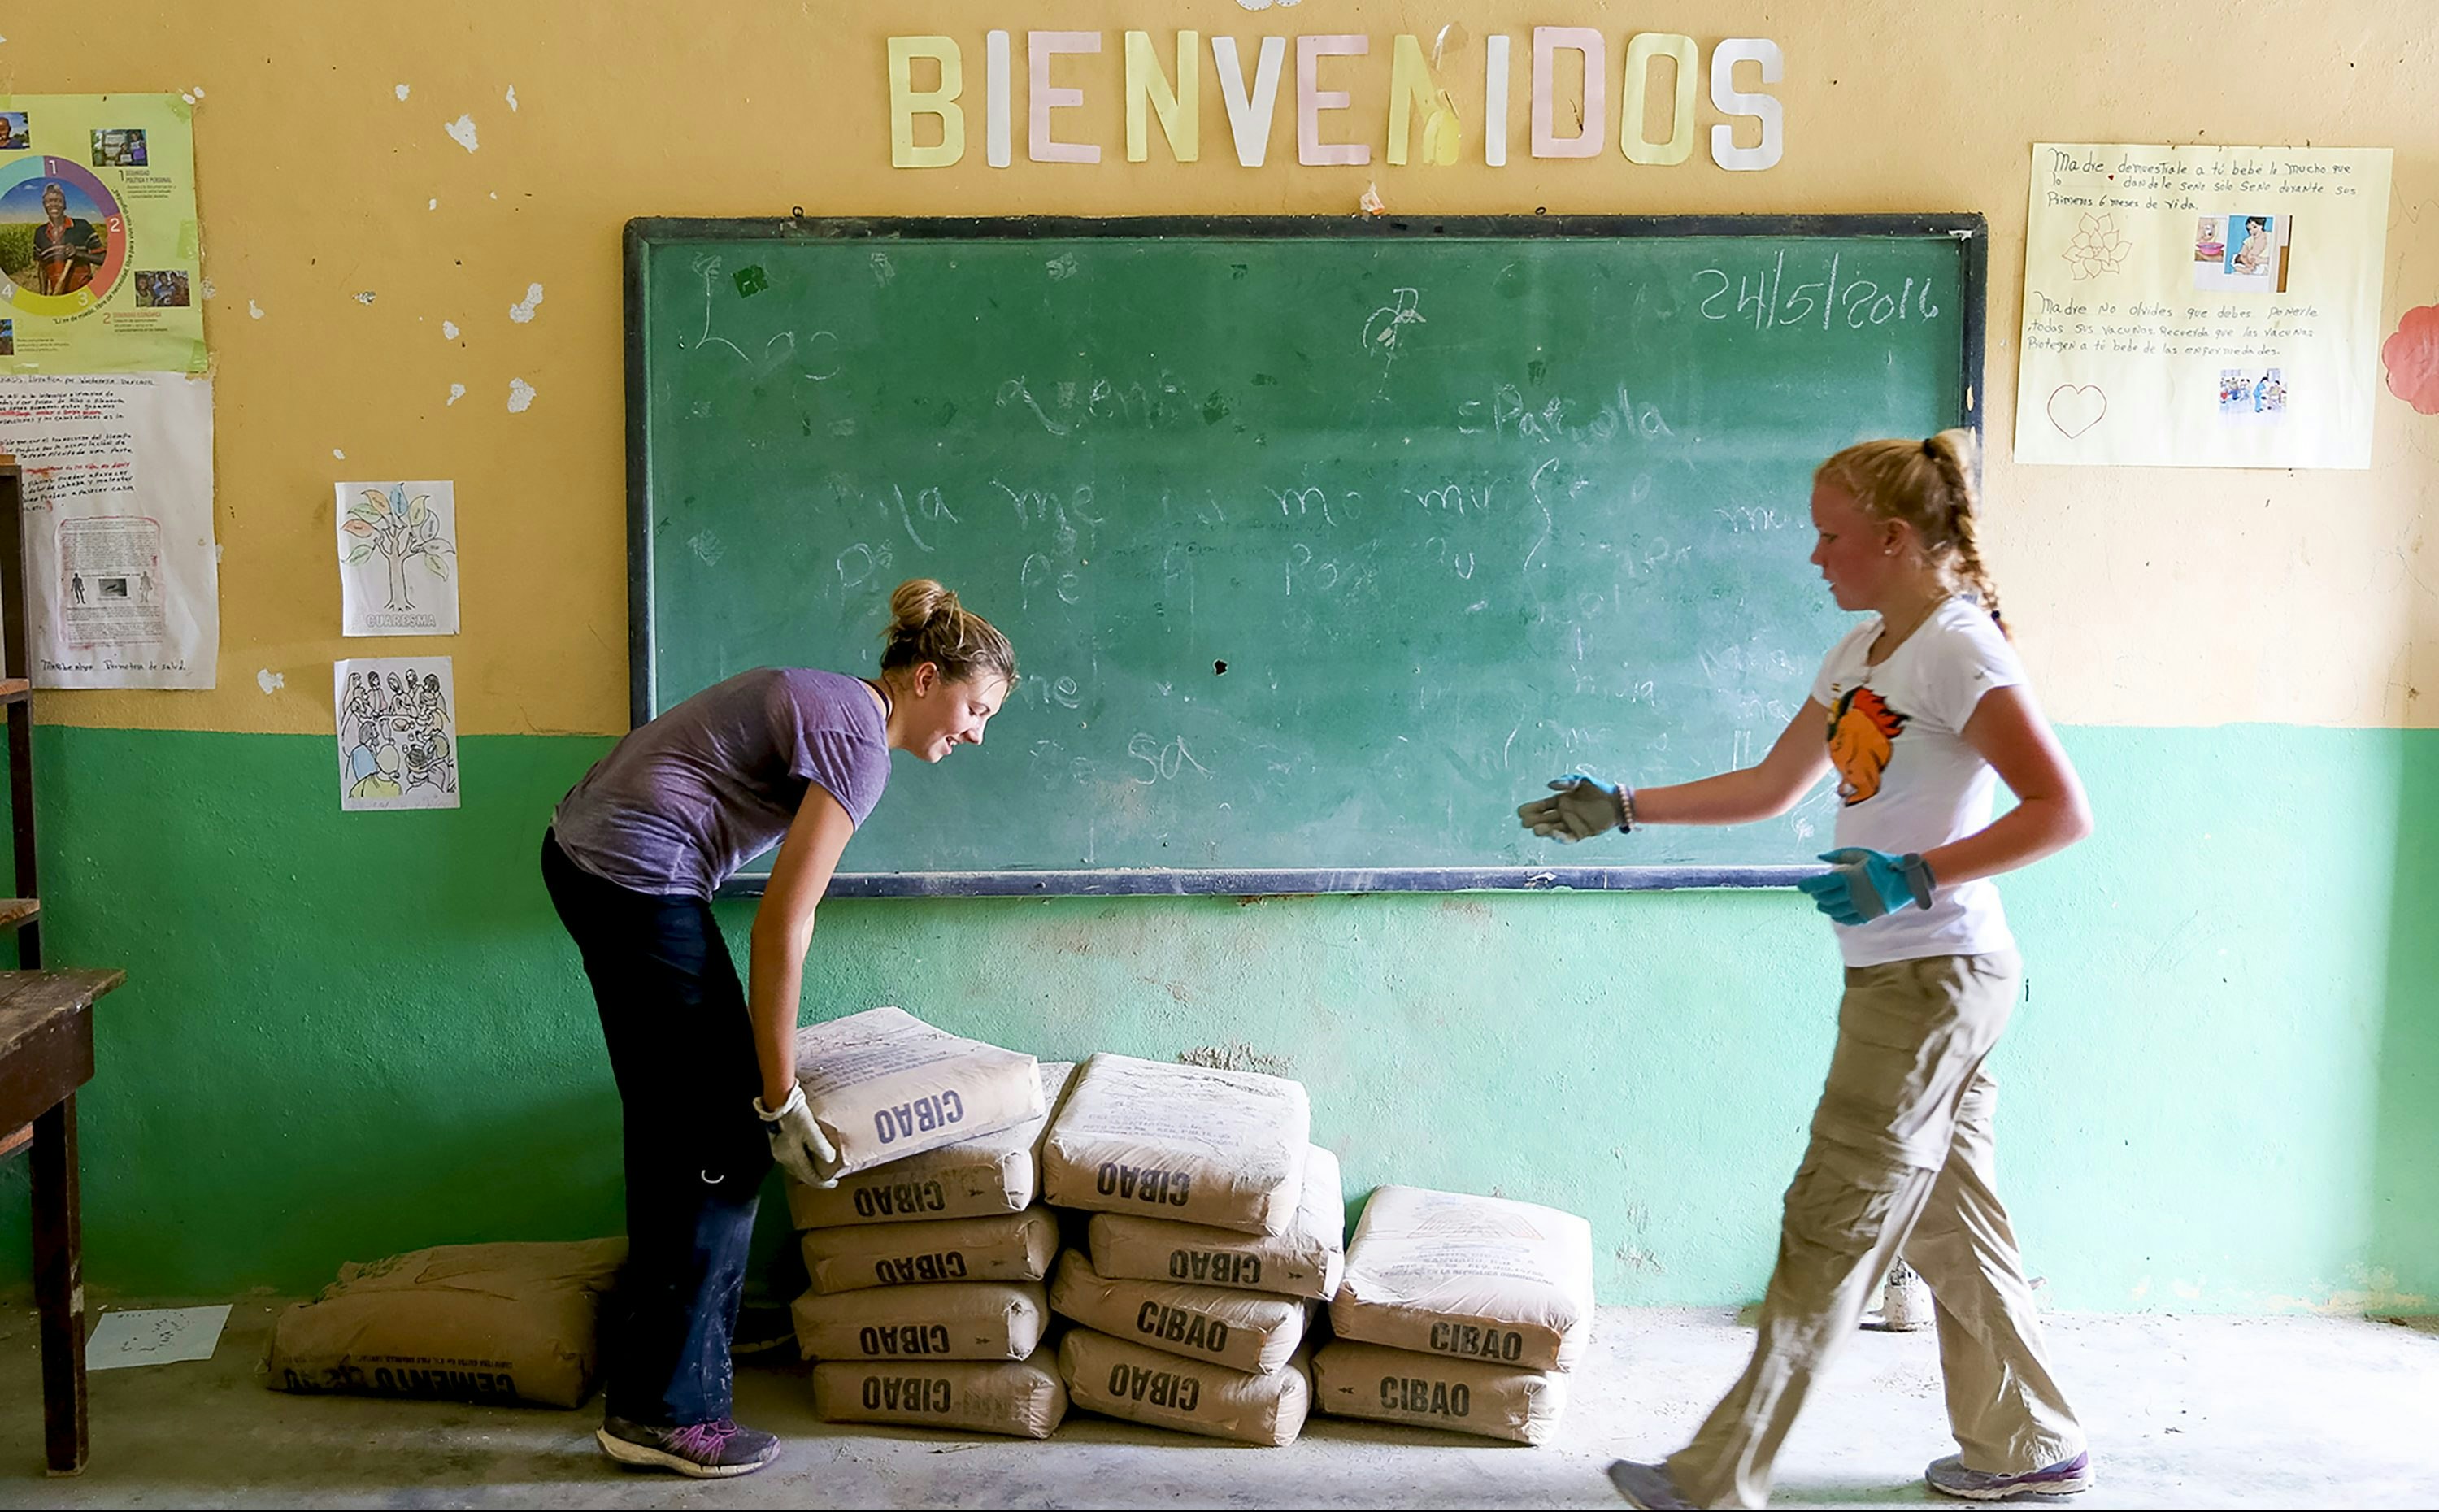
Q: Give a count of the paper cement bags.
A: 12